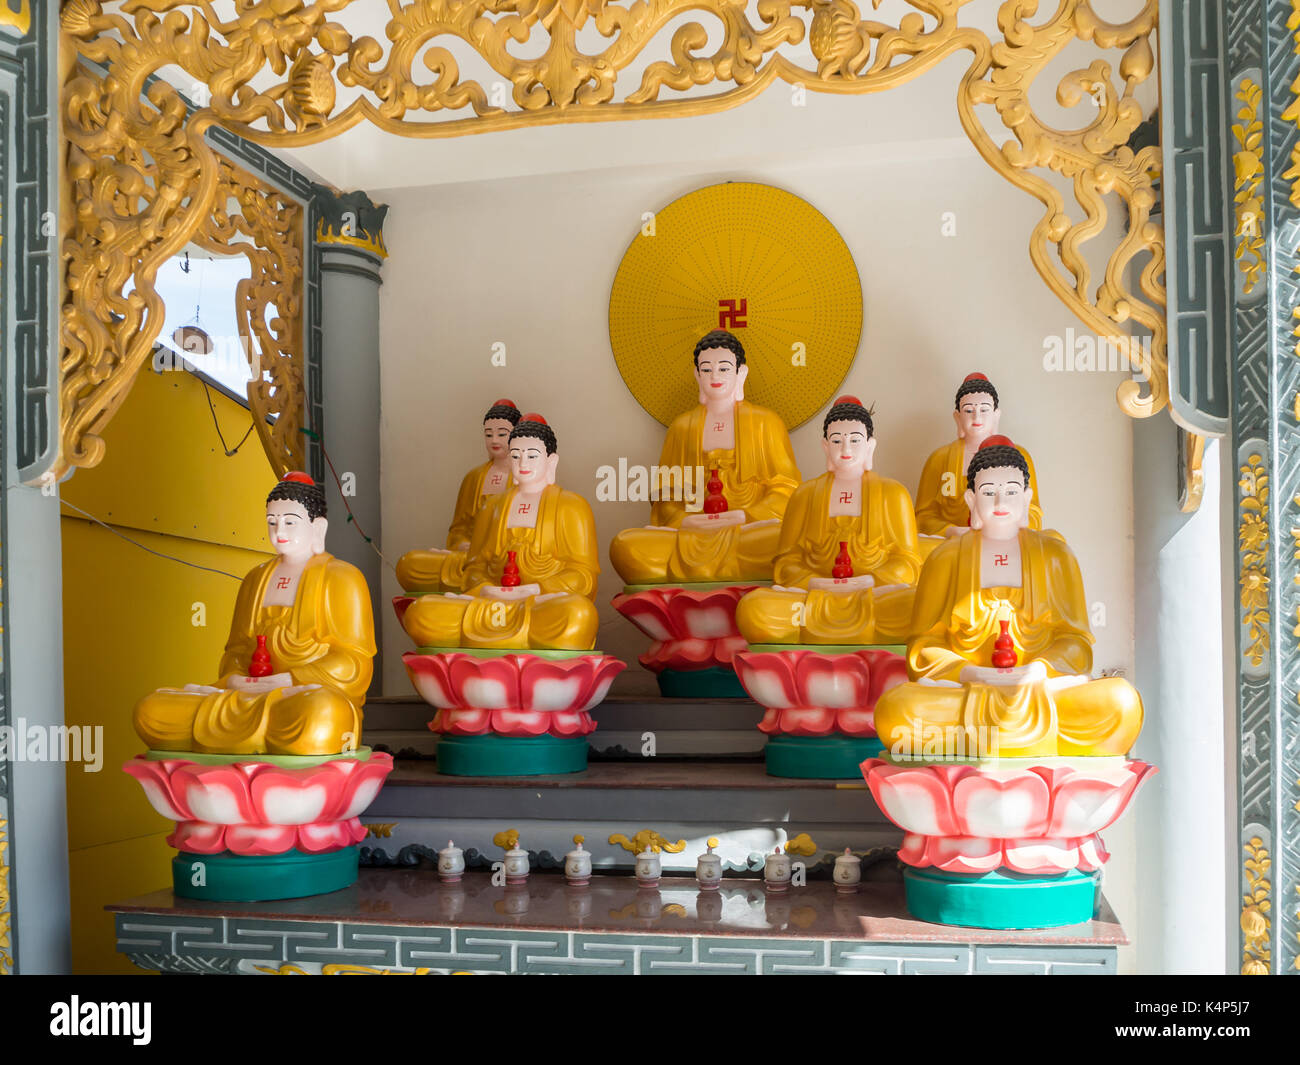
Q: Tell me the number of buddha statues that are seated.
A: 7